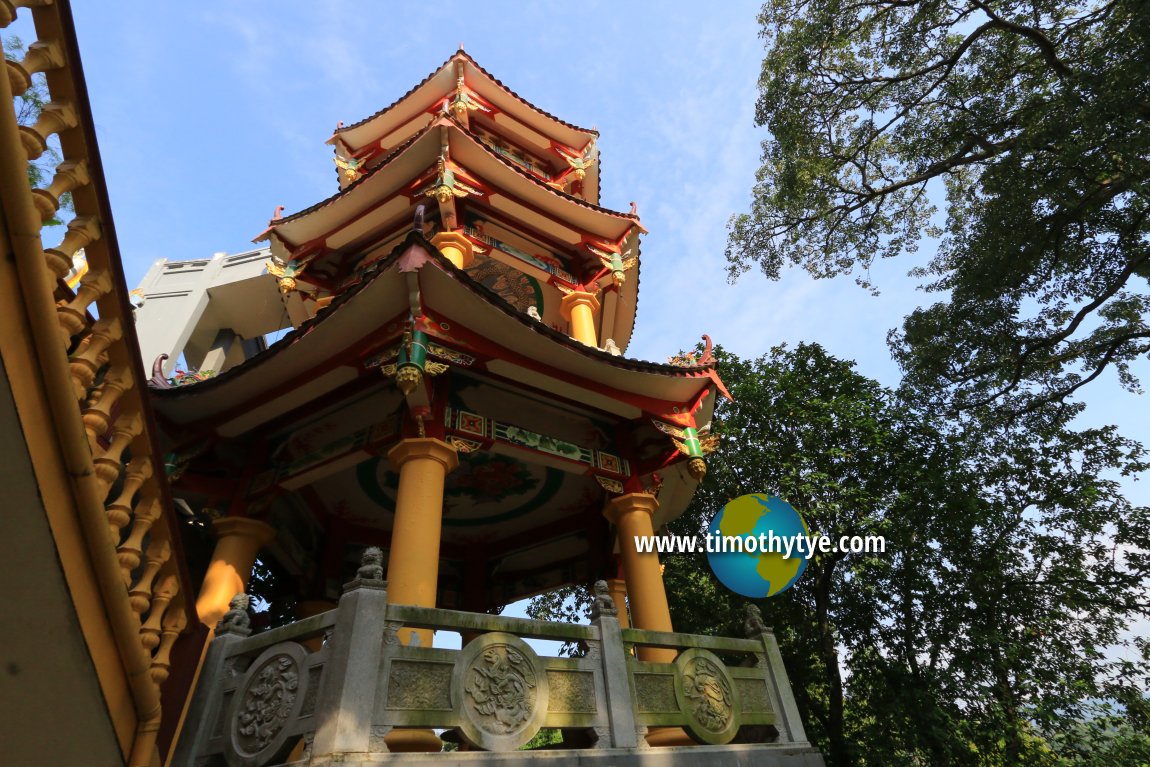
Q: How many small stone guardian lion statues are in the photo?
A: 4